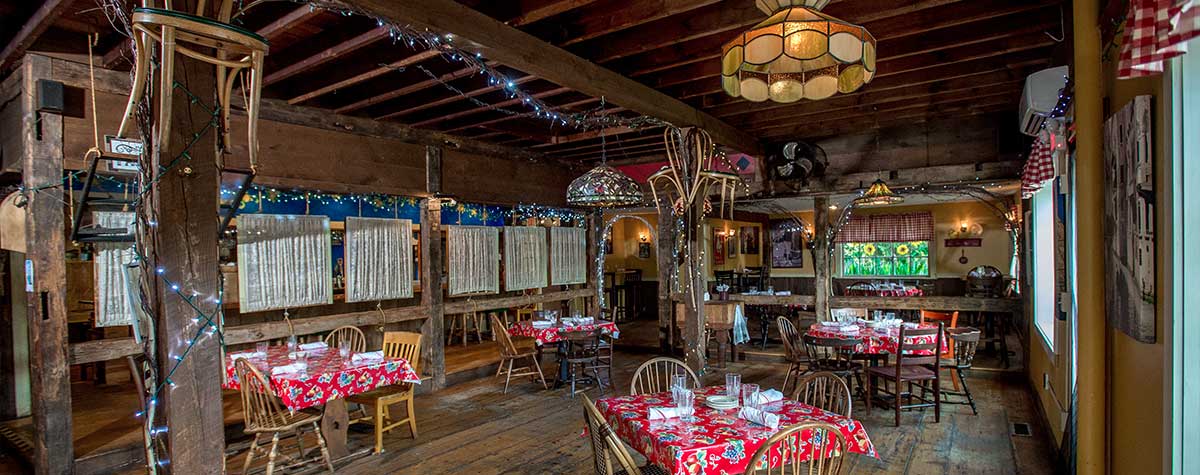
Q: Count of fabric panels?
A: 6